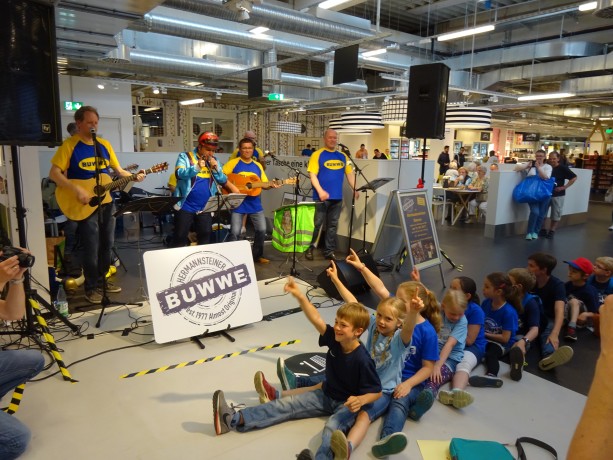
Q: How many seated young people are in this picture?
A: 10